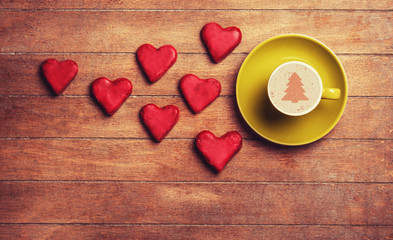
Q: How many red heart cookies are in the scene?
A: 7